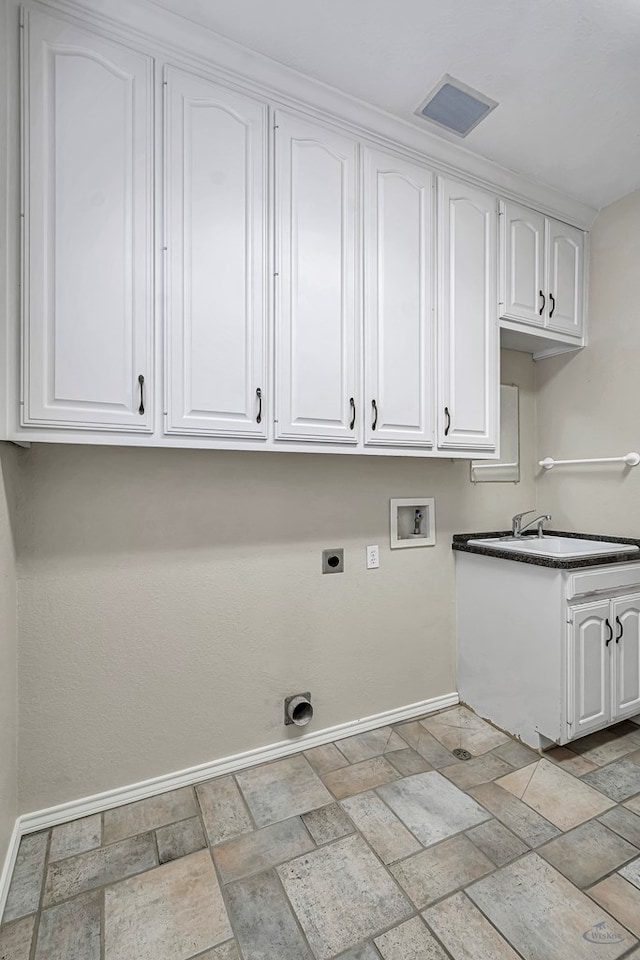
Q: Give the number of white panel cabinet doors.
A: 9